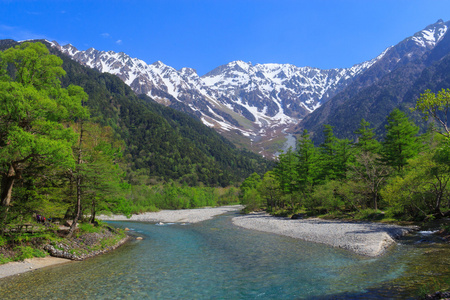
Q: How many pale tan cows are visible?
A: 0